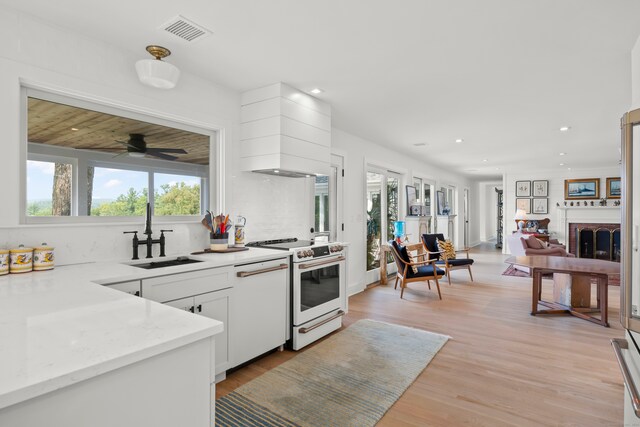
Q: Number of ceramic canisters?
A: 3